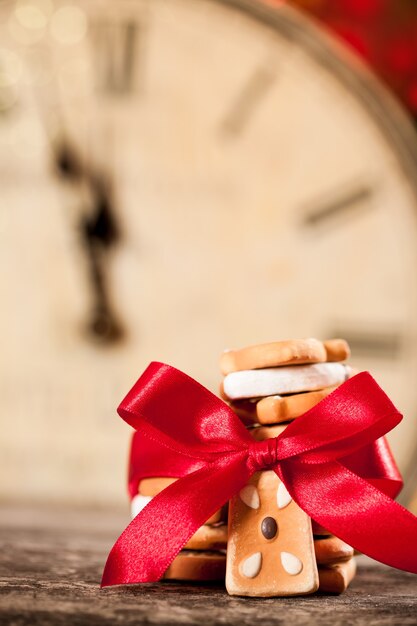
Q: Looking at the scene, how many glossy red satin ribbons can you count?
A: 1